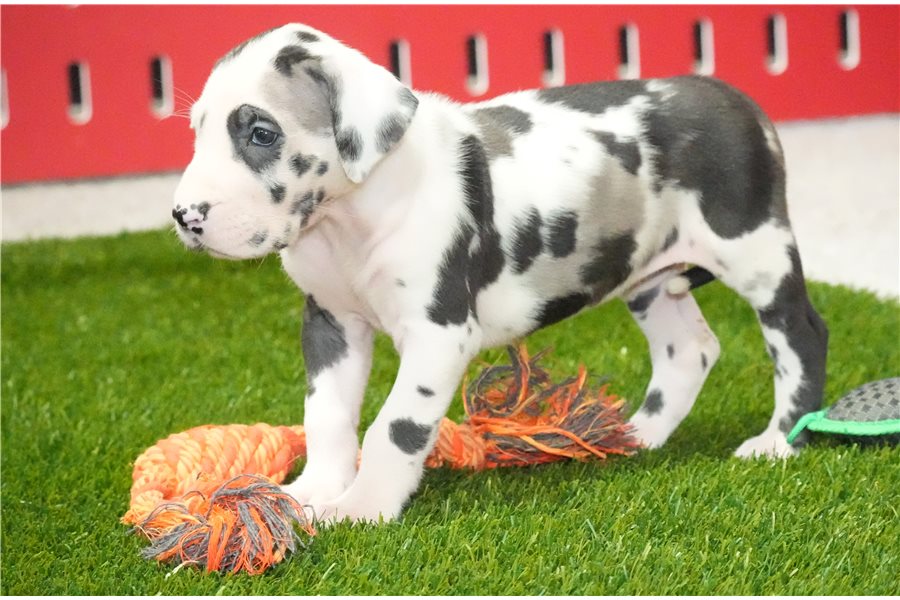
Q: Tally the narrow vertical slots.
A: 10